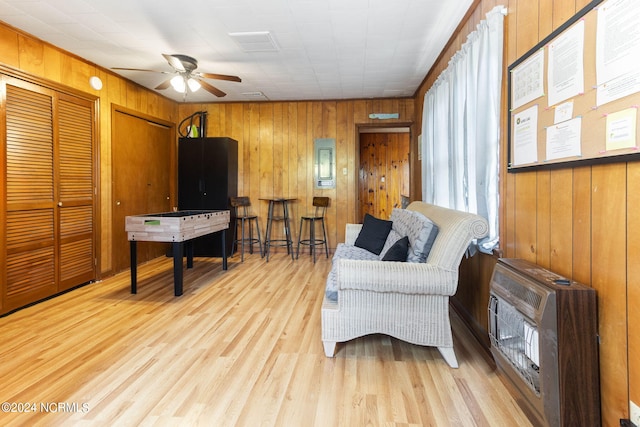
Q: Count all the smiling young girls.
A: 0